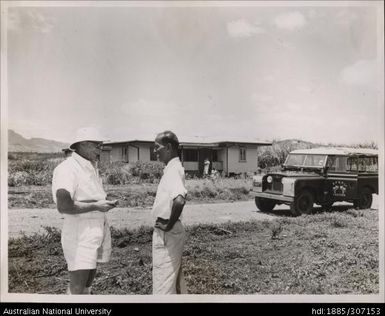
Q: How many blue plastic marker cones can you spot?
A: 0